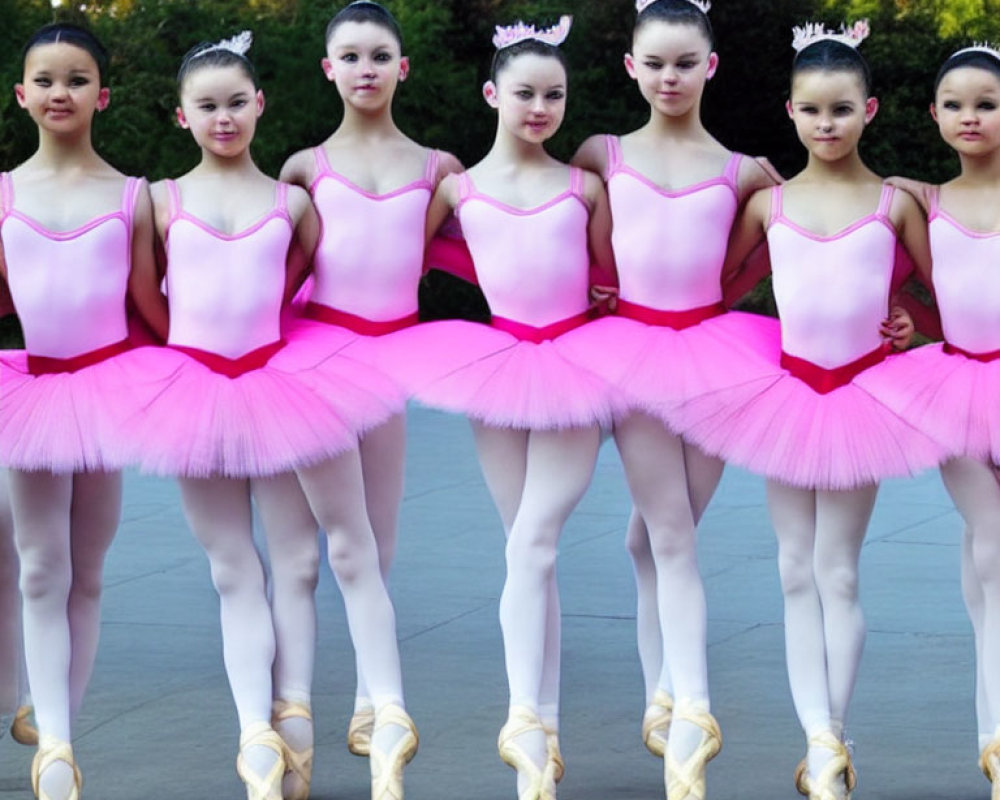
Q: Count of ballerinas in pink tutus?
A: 7